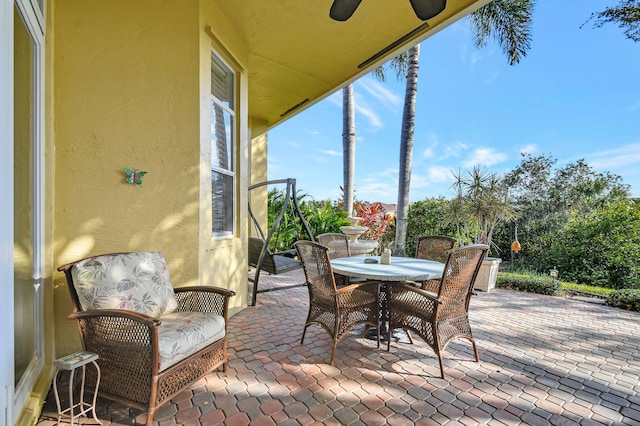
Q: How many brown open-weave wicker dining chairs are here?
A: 4